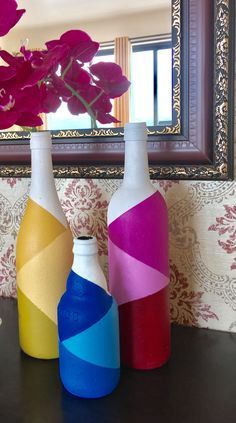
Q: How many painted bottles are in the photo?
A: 3